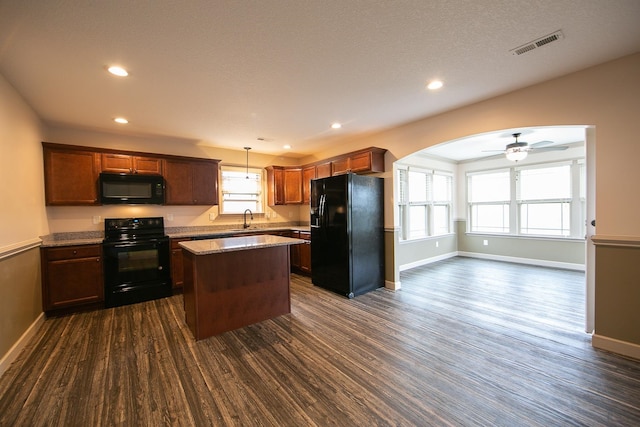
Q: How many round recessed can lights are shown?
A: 5